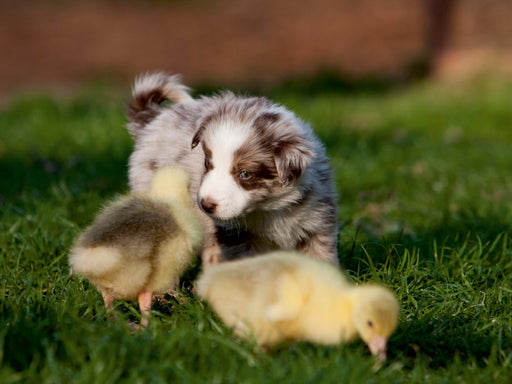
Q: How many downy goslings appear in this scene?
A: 2